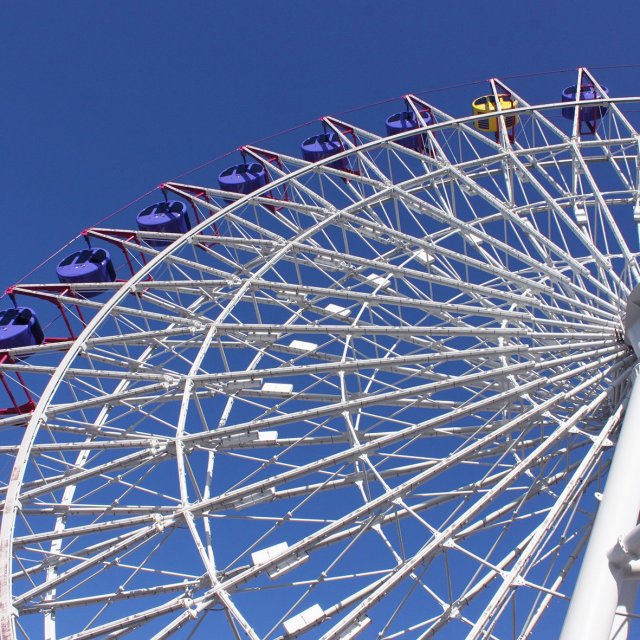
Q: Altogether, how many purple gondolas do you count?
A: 7